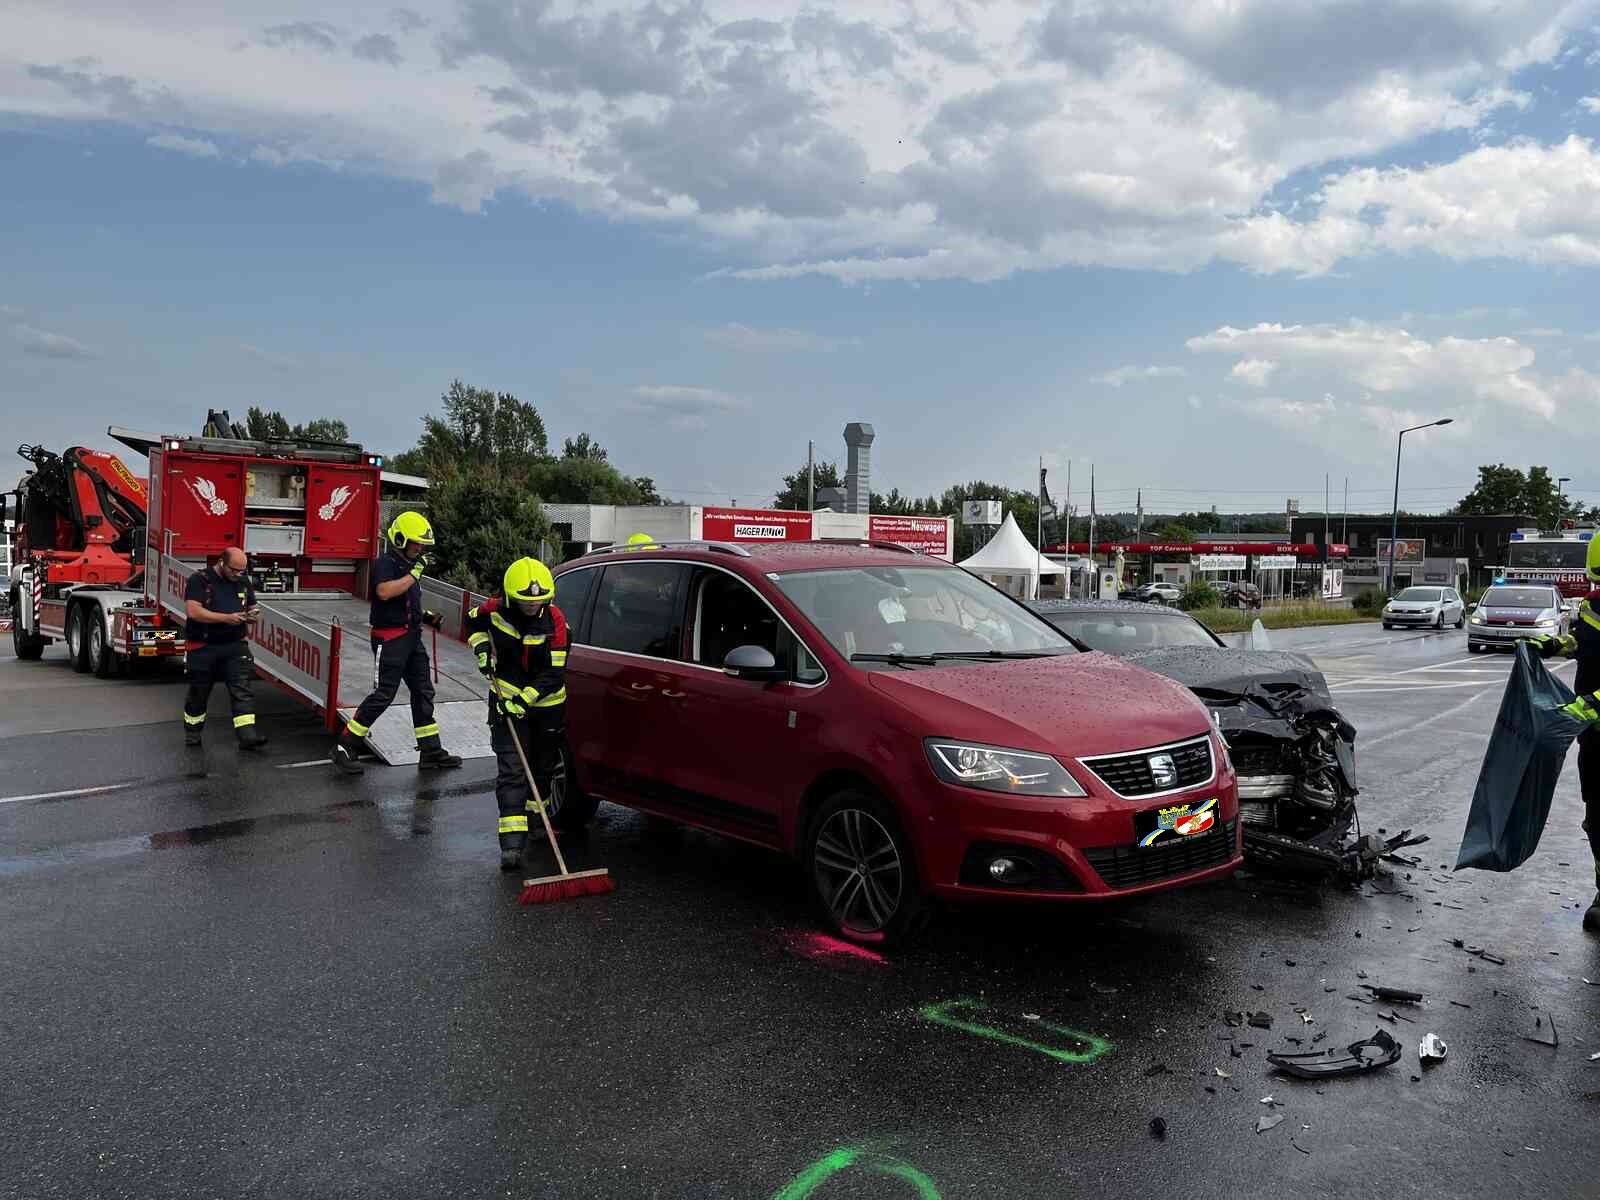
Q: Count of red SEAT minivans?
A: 1